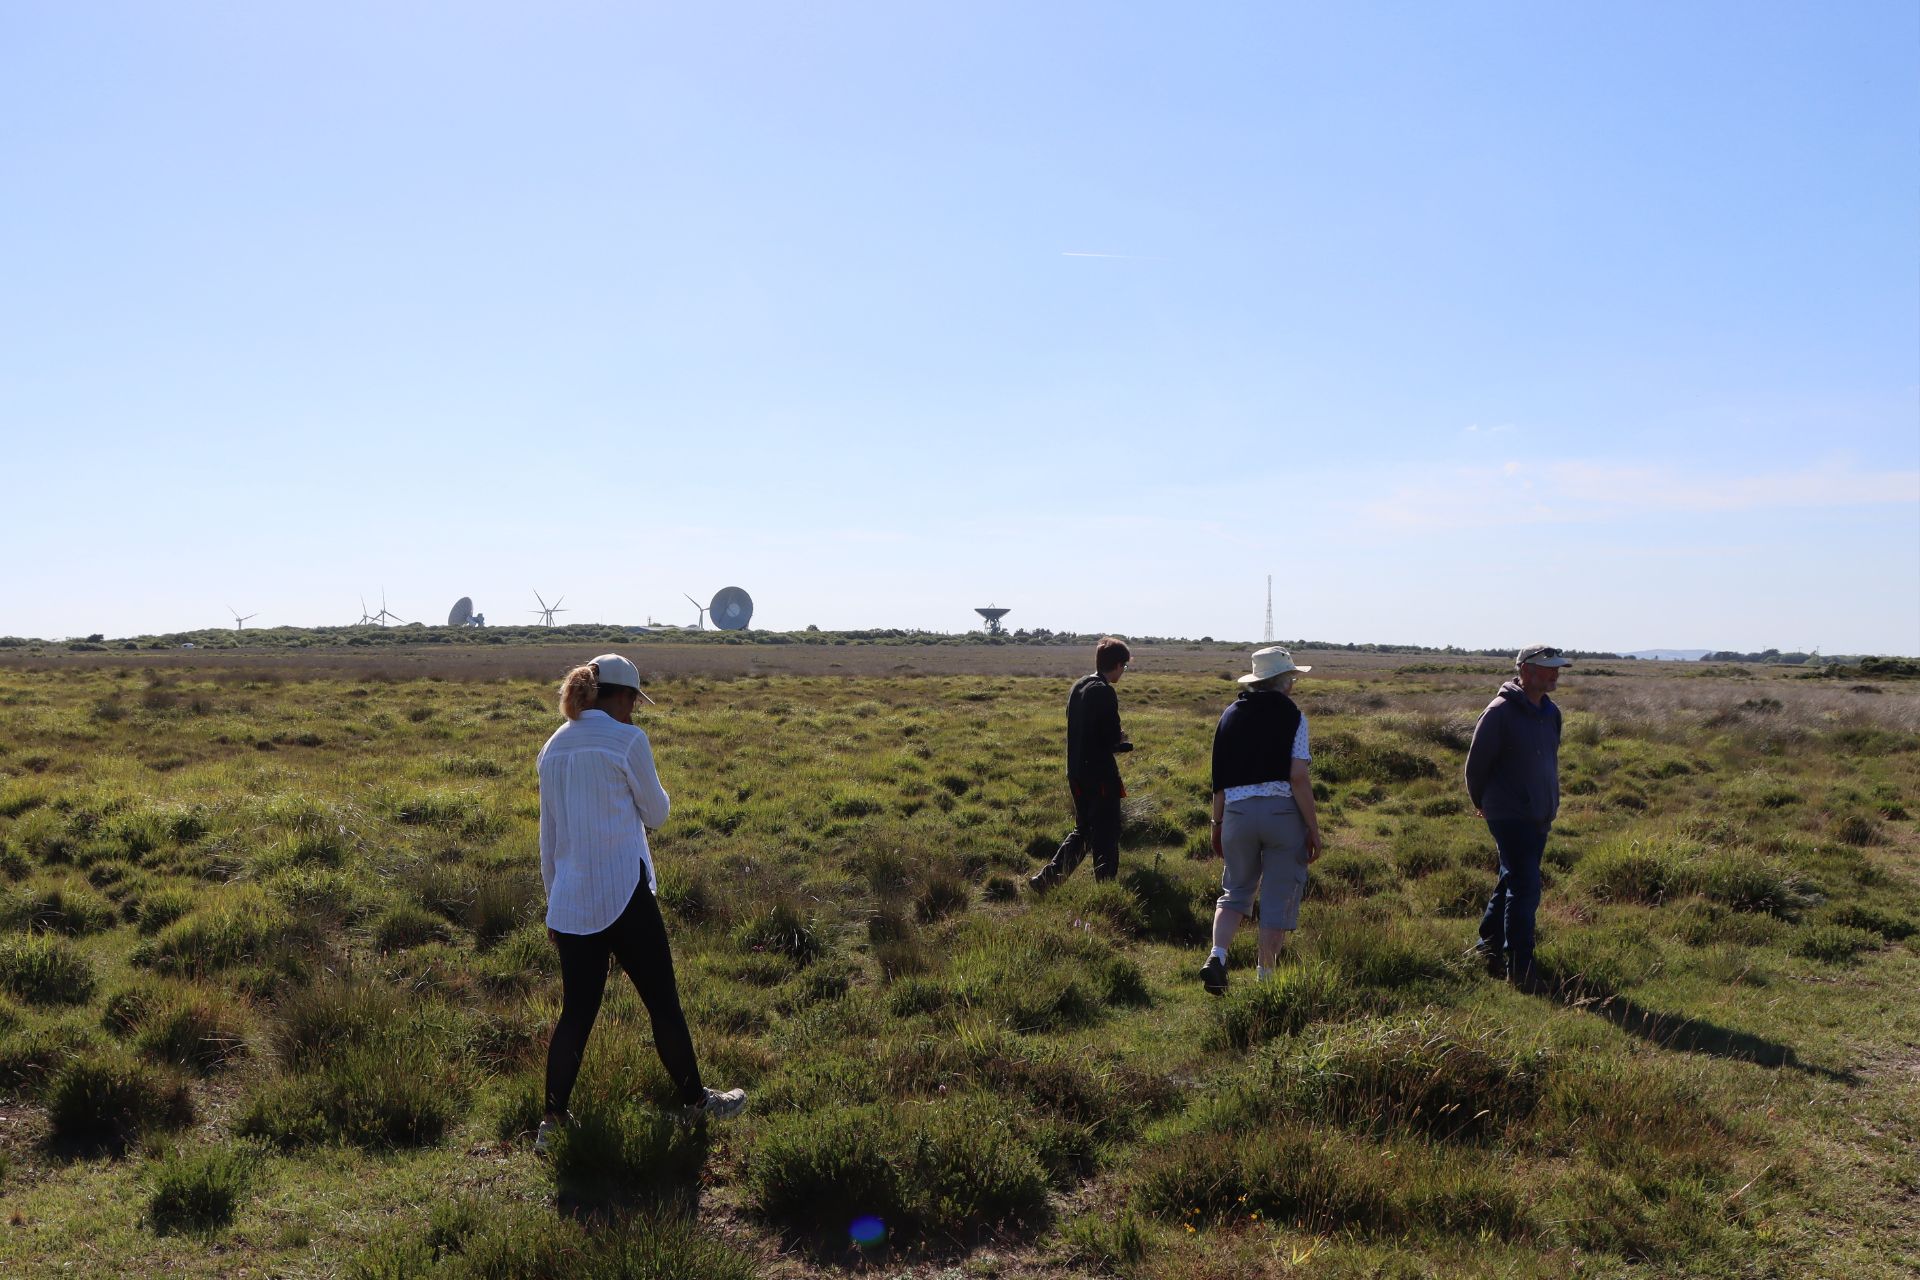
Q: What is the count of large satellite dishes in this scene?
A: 3